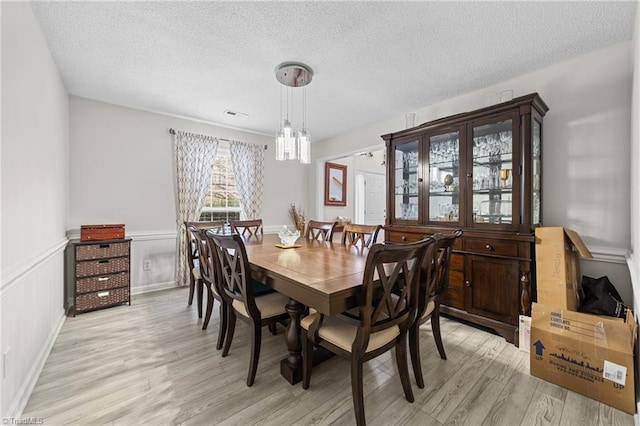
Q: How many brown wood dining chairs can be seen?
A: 8